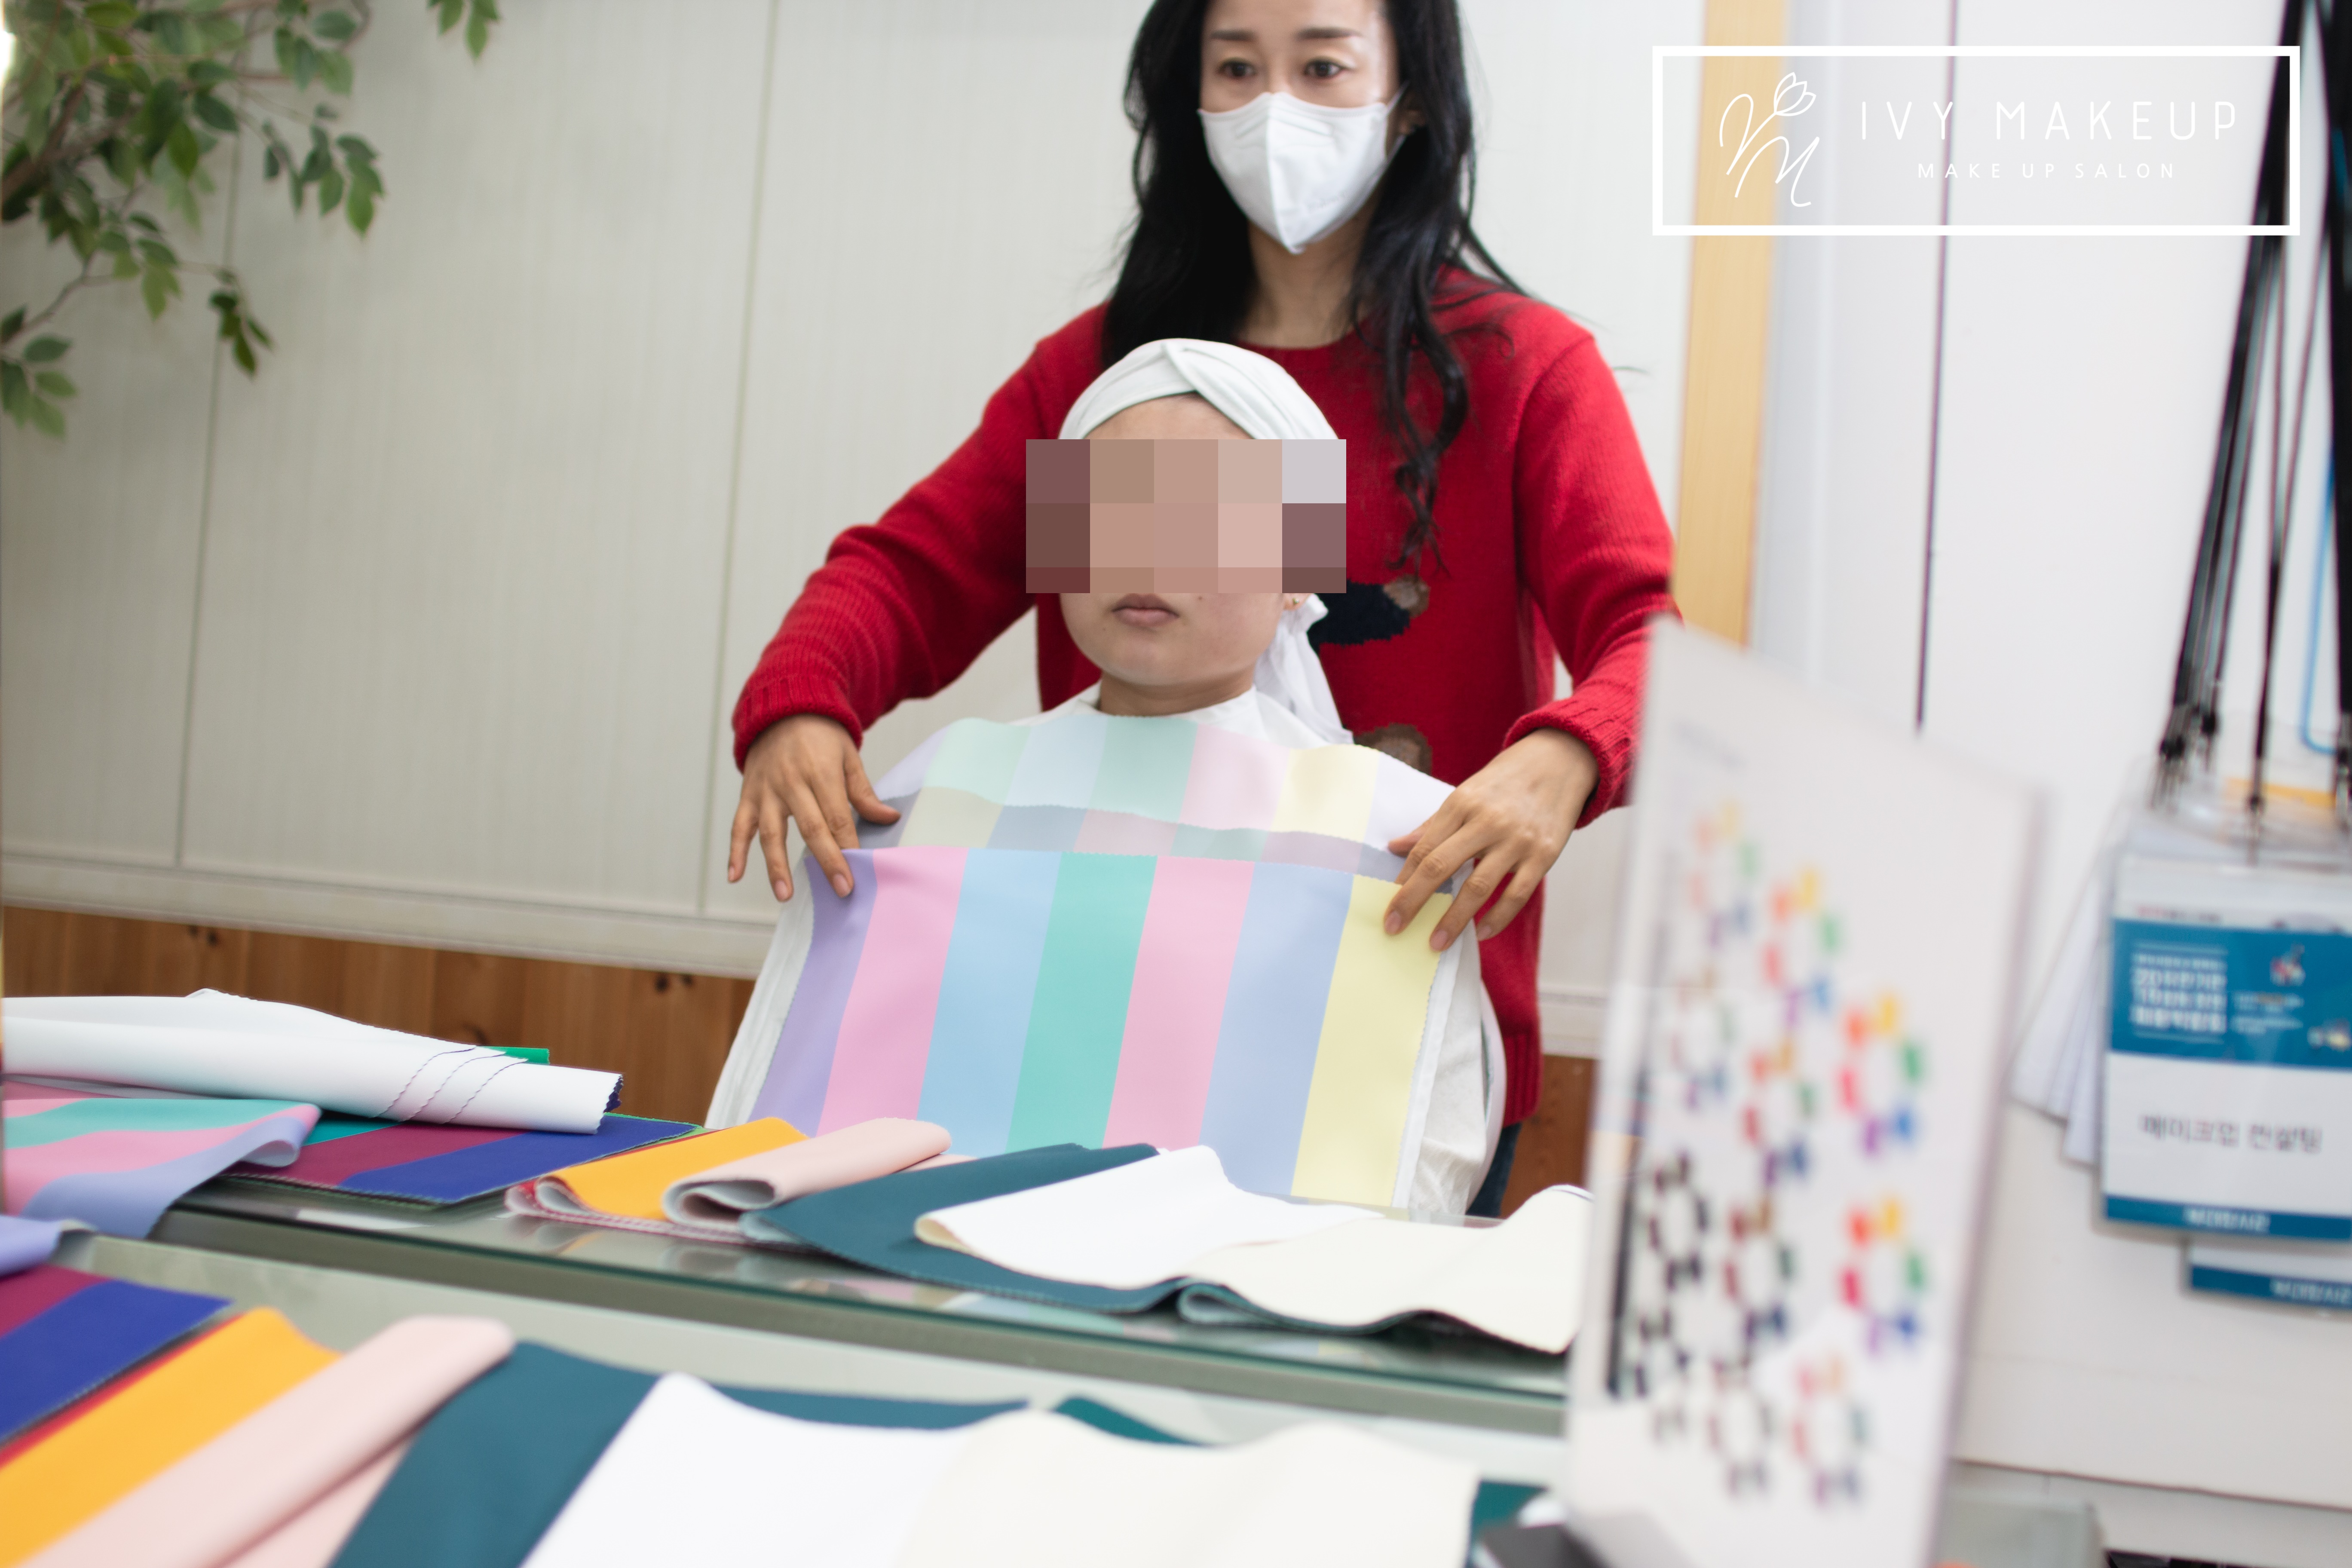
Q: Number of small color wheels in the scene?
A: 11